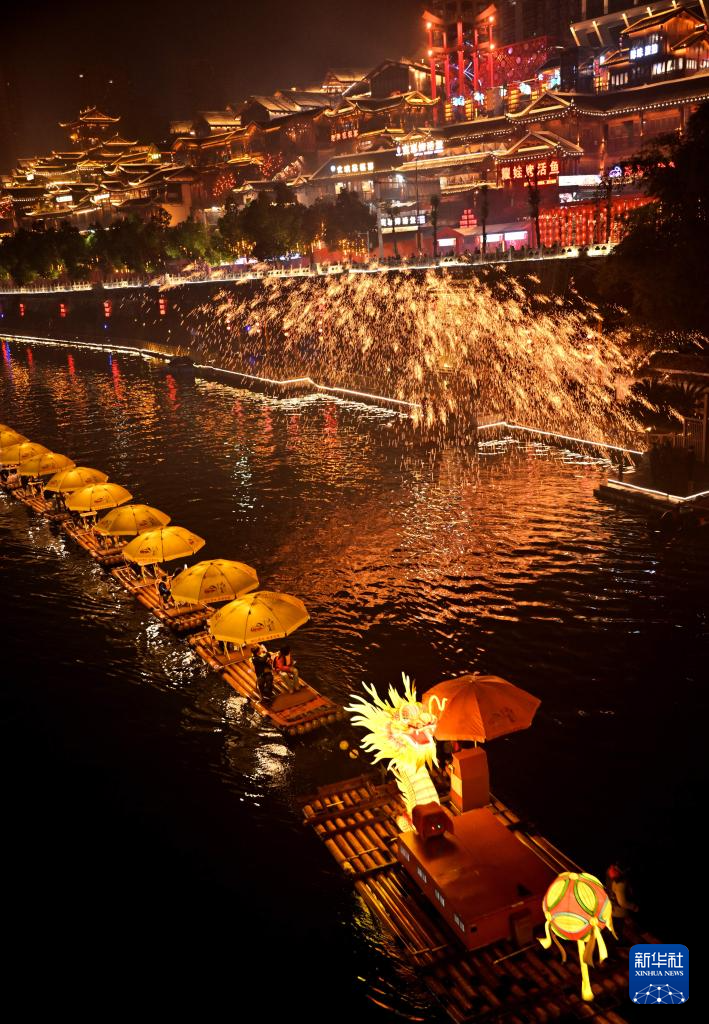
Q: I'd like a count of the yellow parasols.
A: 10